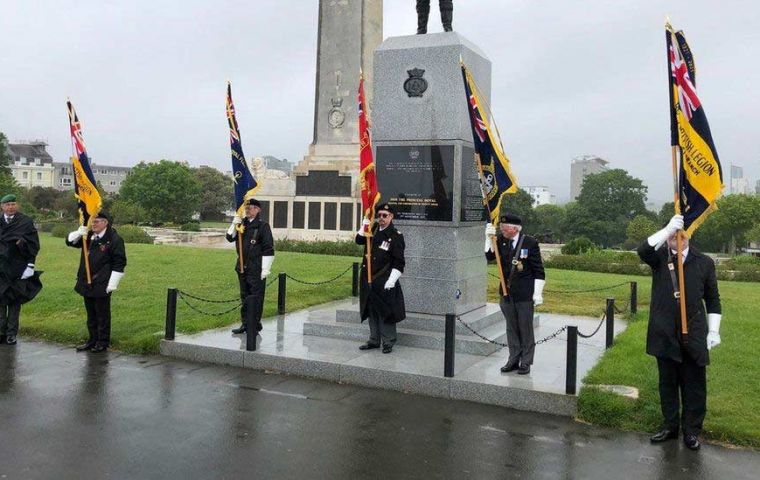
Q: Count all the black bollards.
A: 8